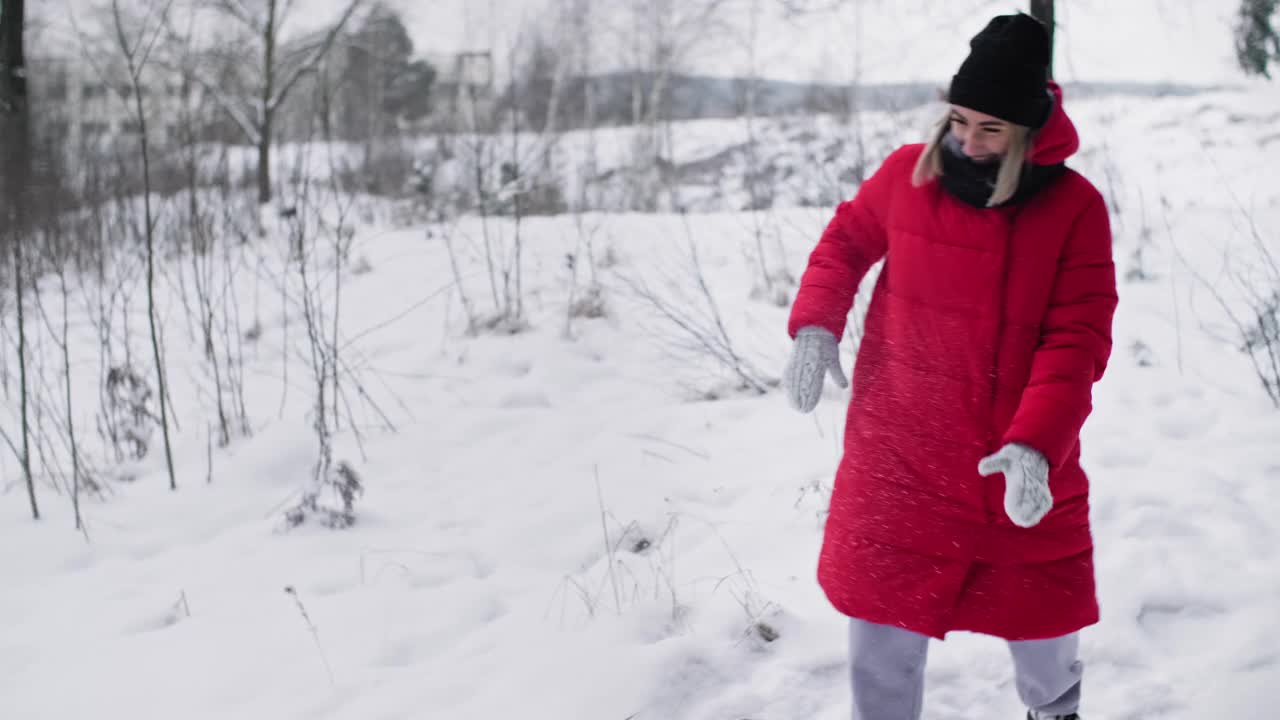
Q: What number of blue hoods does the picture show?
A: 0